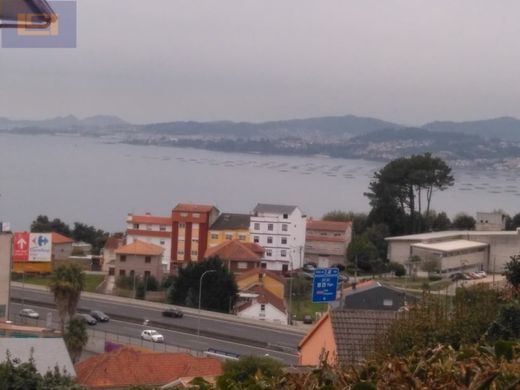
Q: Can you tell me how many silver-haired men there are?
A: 0